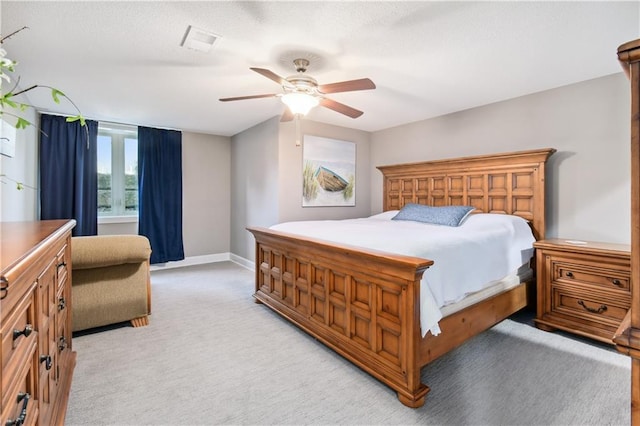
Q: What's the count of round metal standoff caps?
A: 0